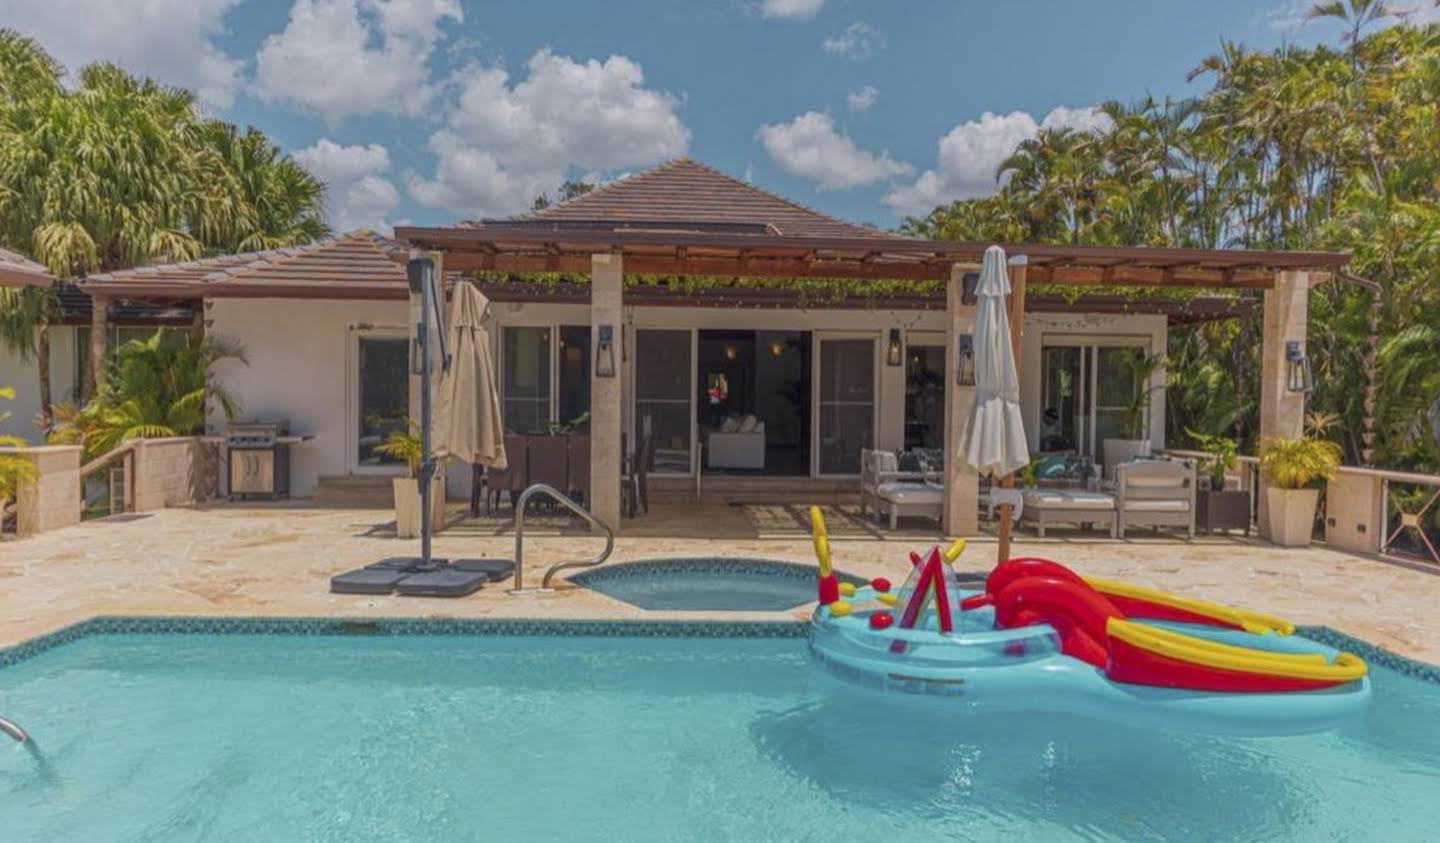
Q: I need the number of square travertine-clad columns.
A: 4